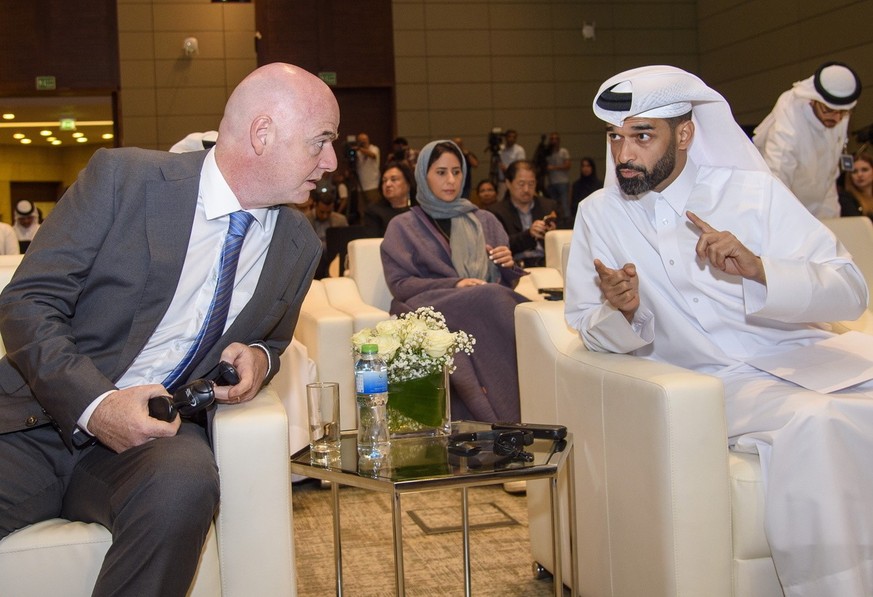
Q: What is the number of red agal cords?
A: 0